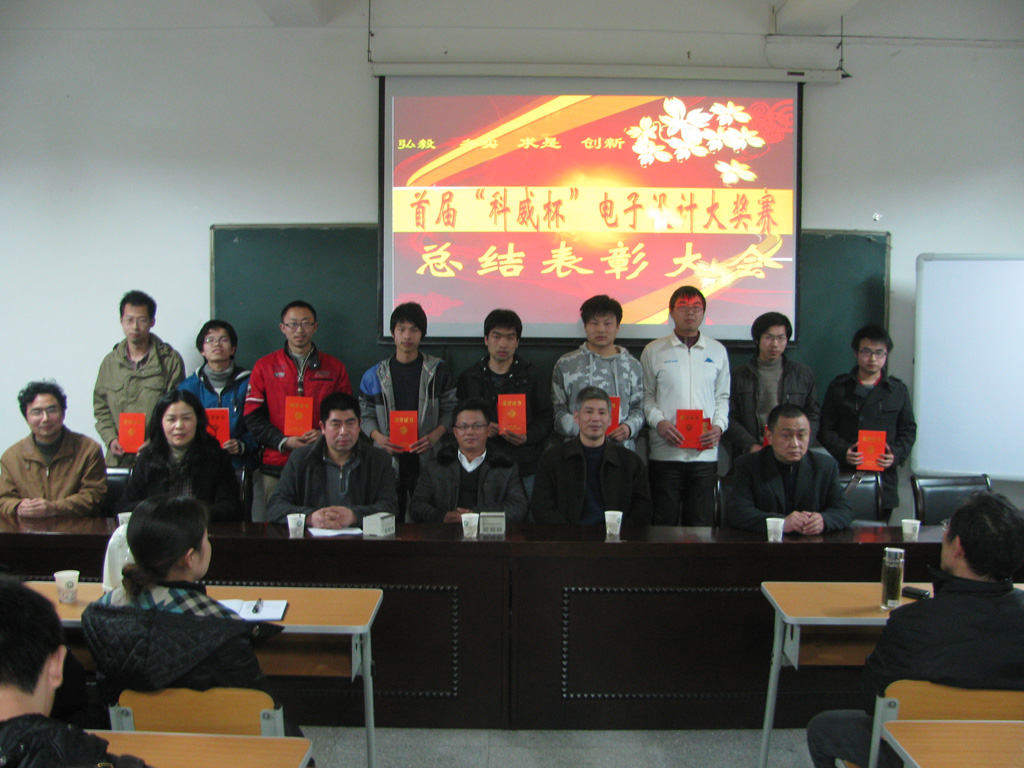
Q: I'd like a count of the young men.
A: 9